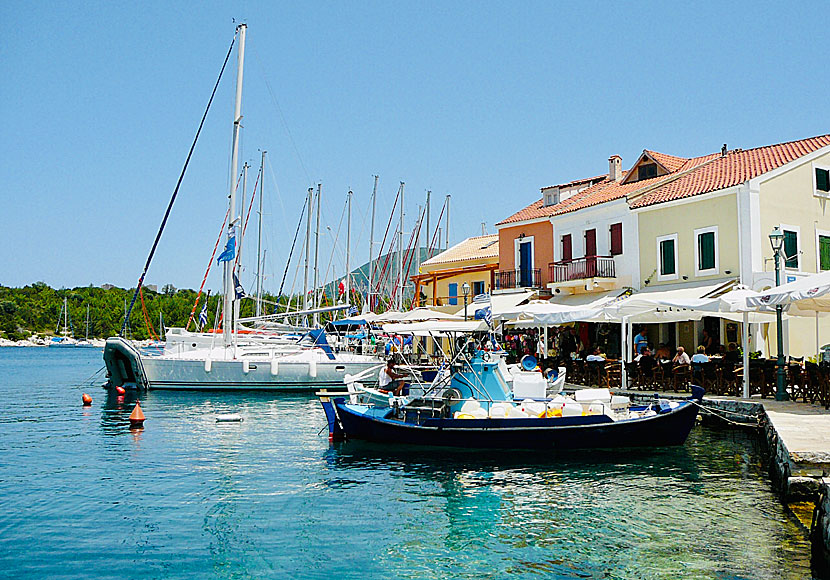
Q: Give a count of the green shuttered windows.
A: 5